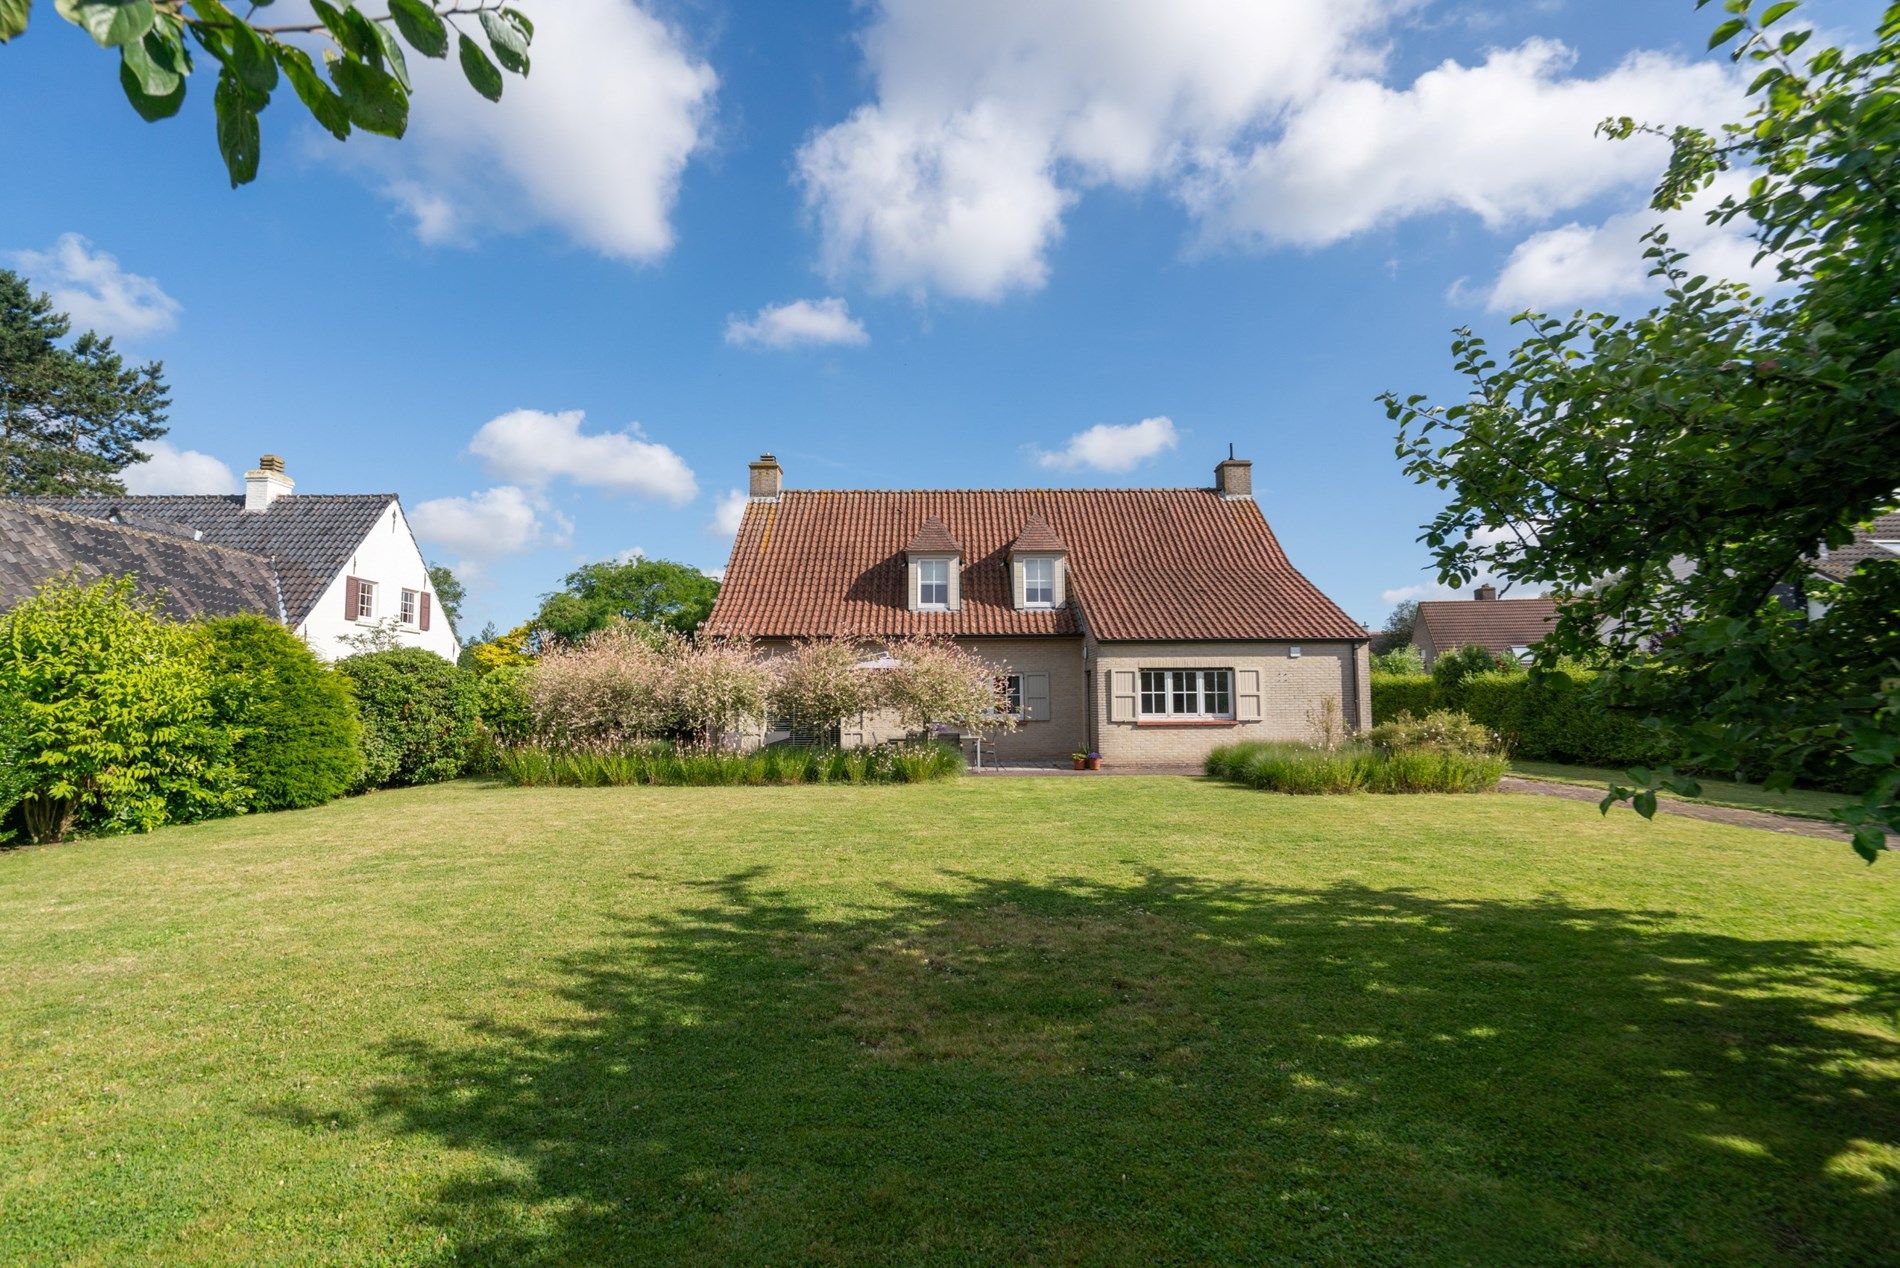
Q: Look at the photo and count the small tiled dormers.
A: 2